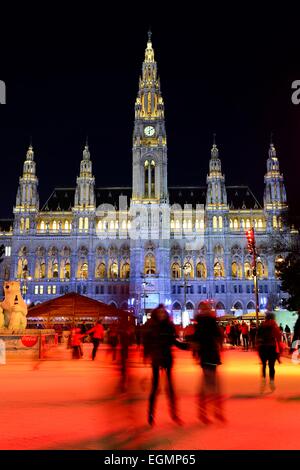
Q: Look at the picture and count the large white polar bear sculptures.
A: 1